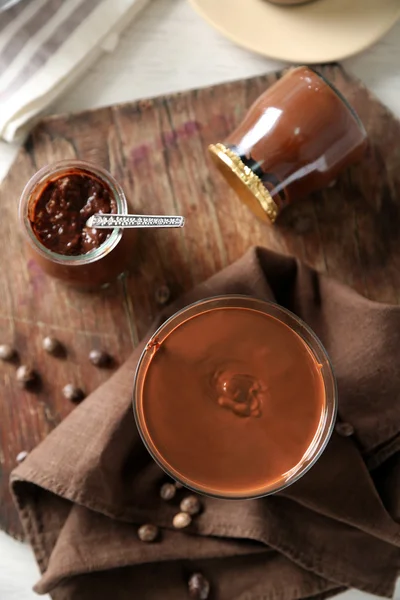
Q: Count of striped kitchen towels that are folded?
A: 1